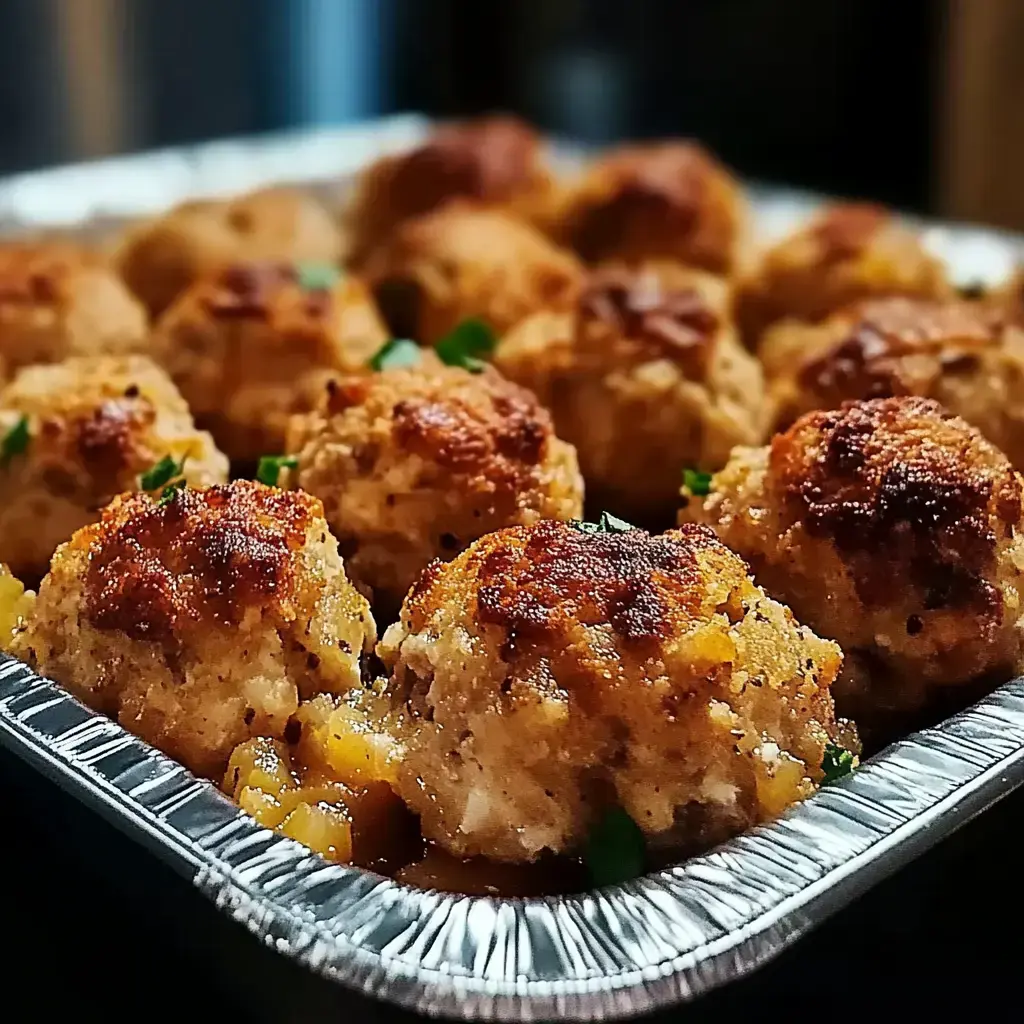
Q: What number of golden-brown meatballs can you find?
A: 14